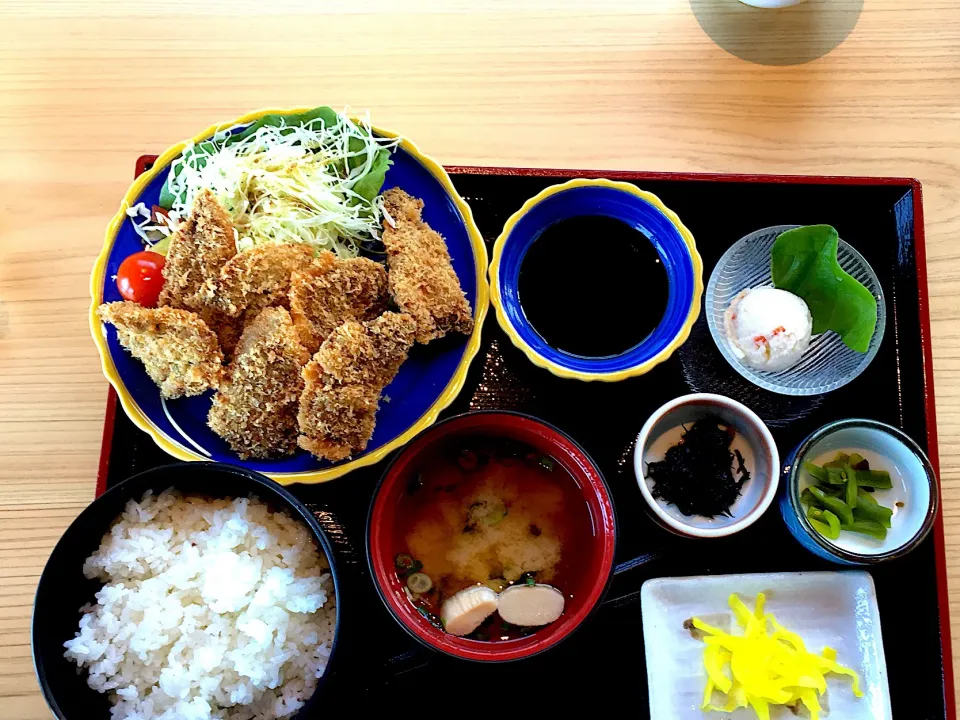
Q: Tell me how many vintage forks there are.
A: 0